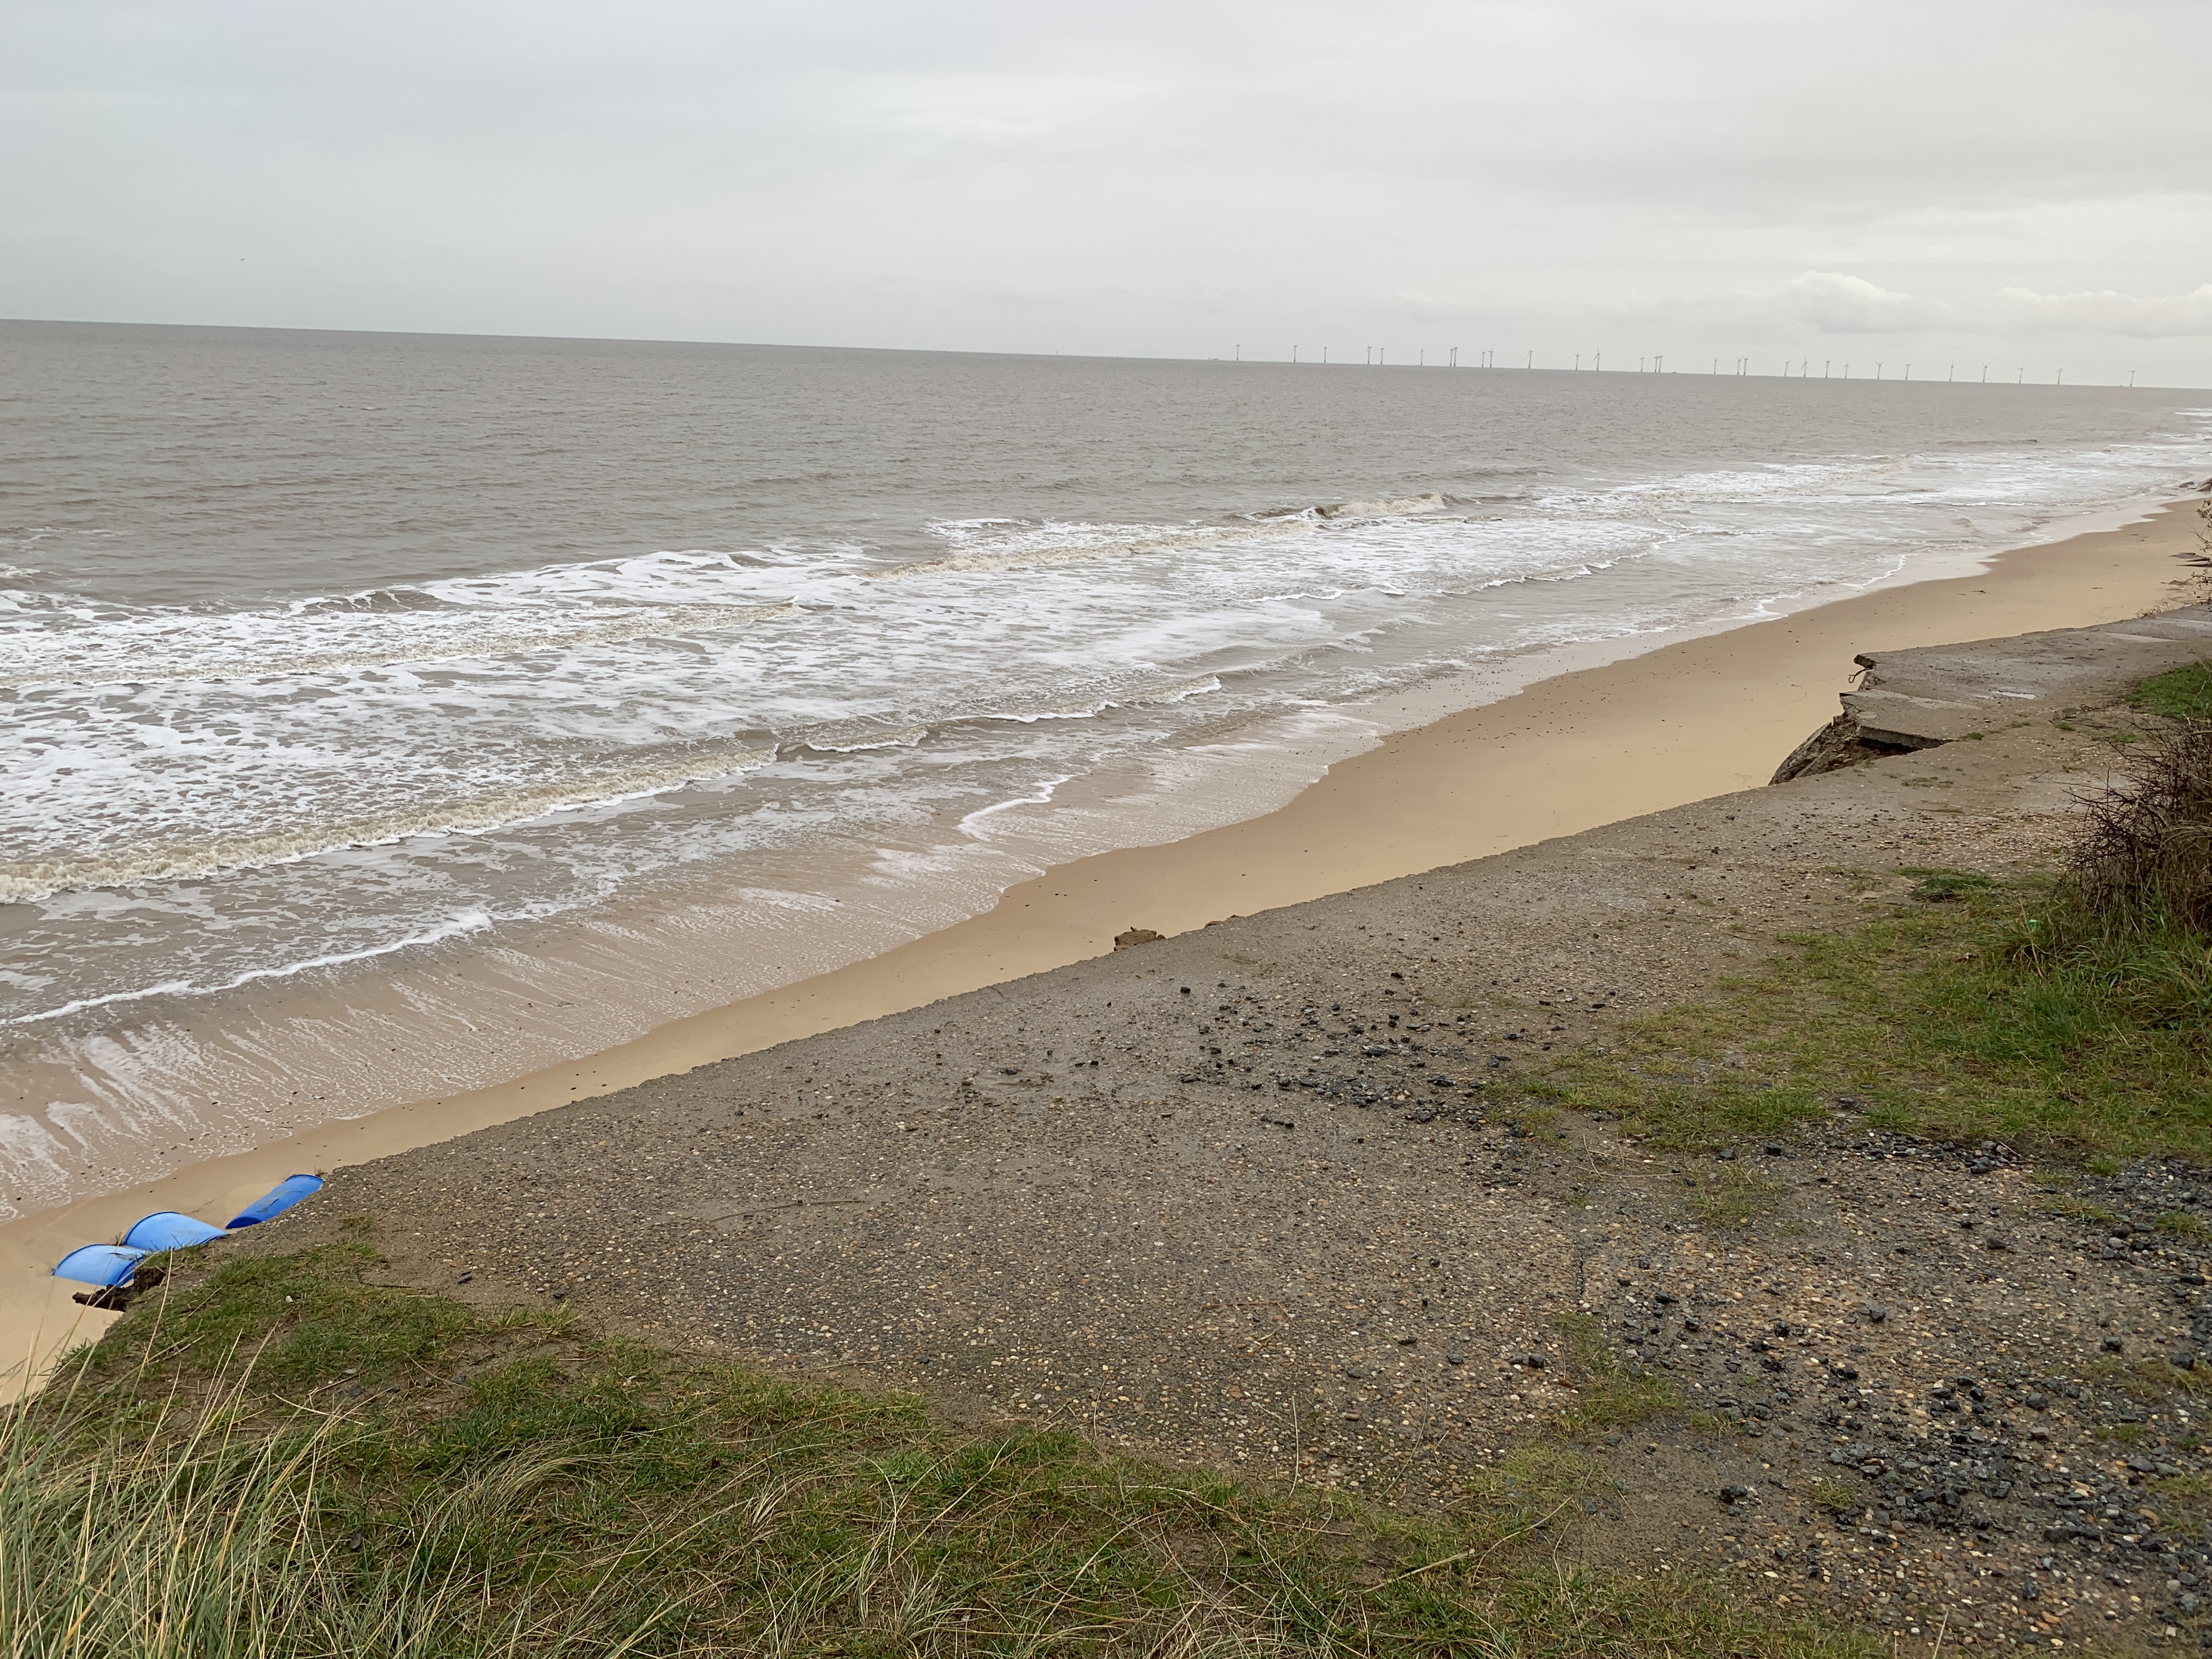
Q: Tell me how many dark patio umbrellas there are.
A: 0